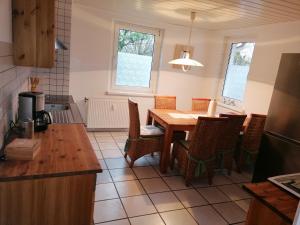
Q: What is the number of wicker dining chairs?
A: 6